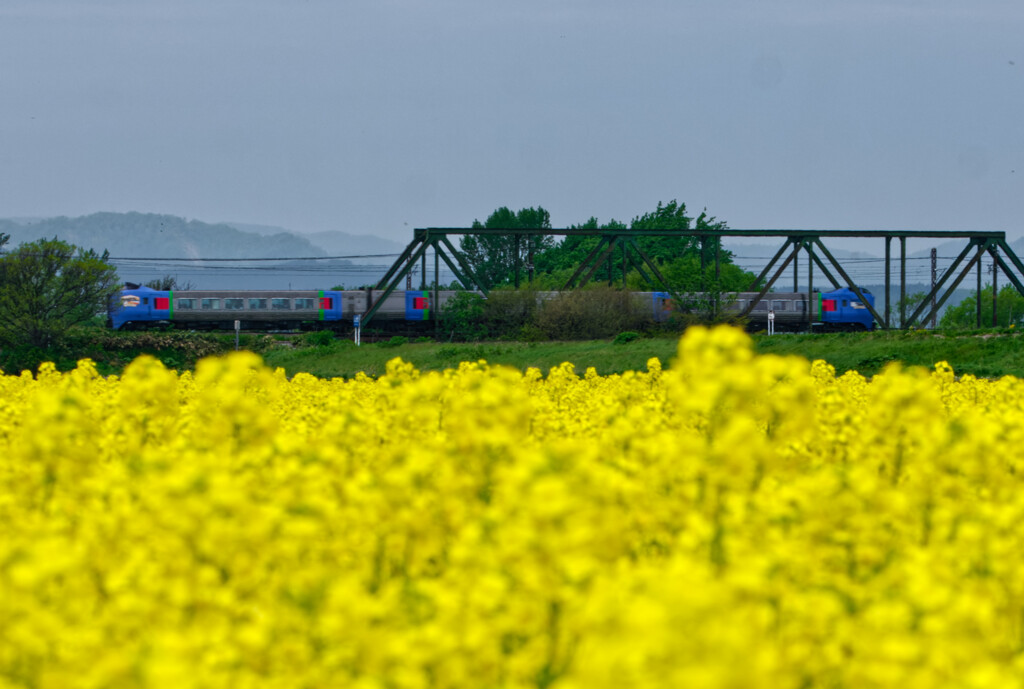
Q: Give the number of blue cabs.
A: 2